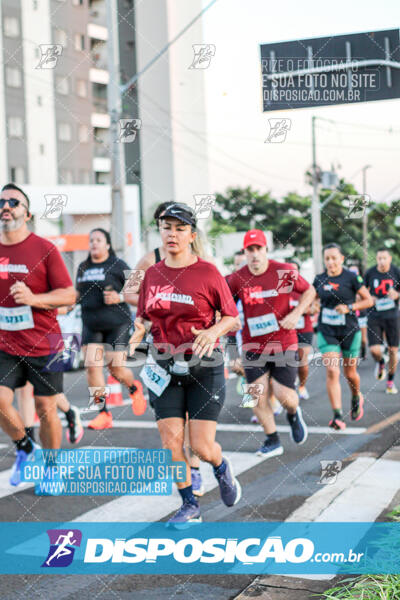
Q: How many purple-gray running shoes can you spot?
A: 2